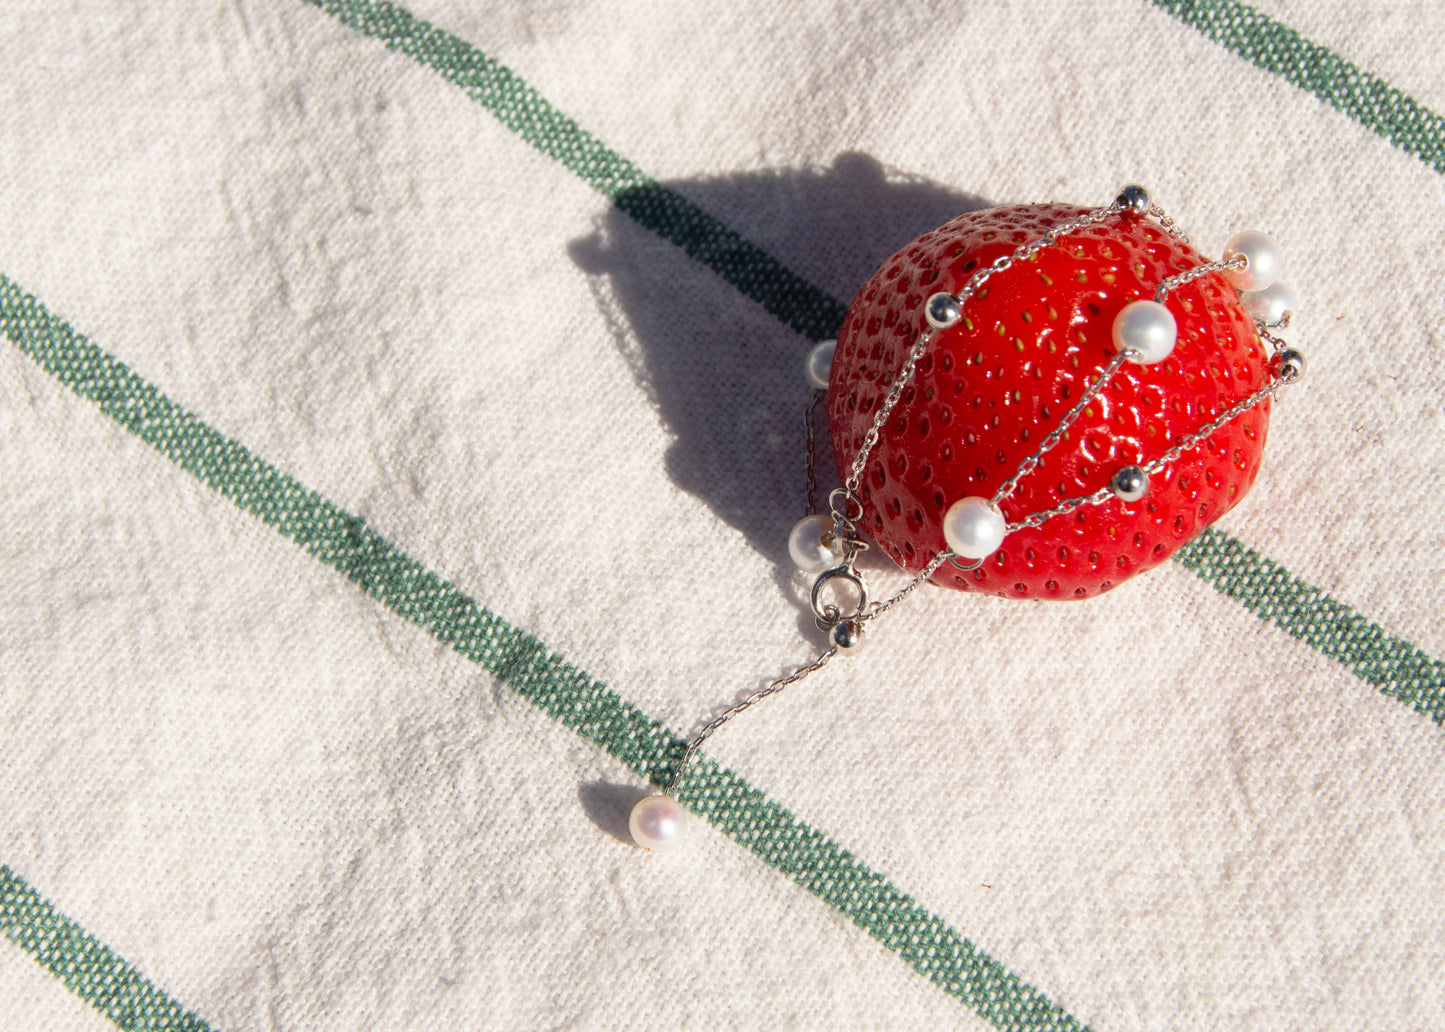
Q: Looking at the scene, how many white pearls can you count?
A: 7